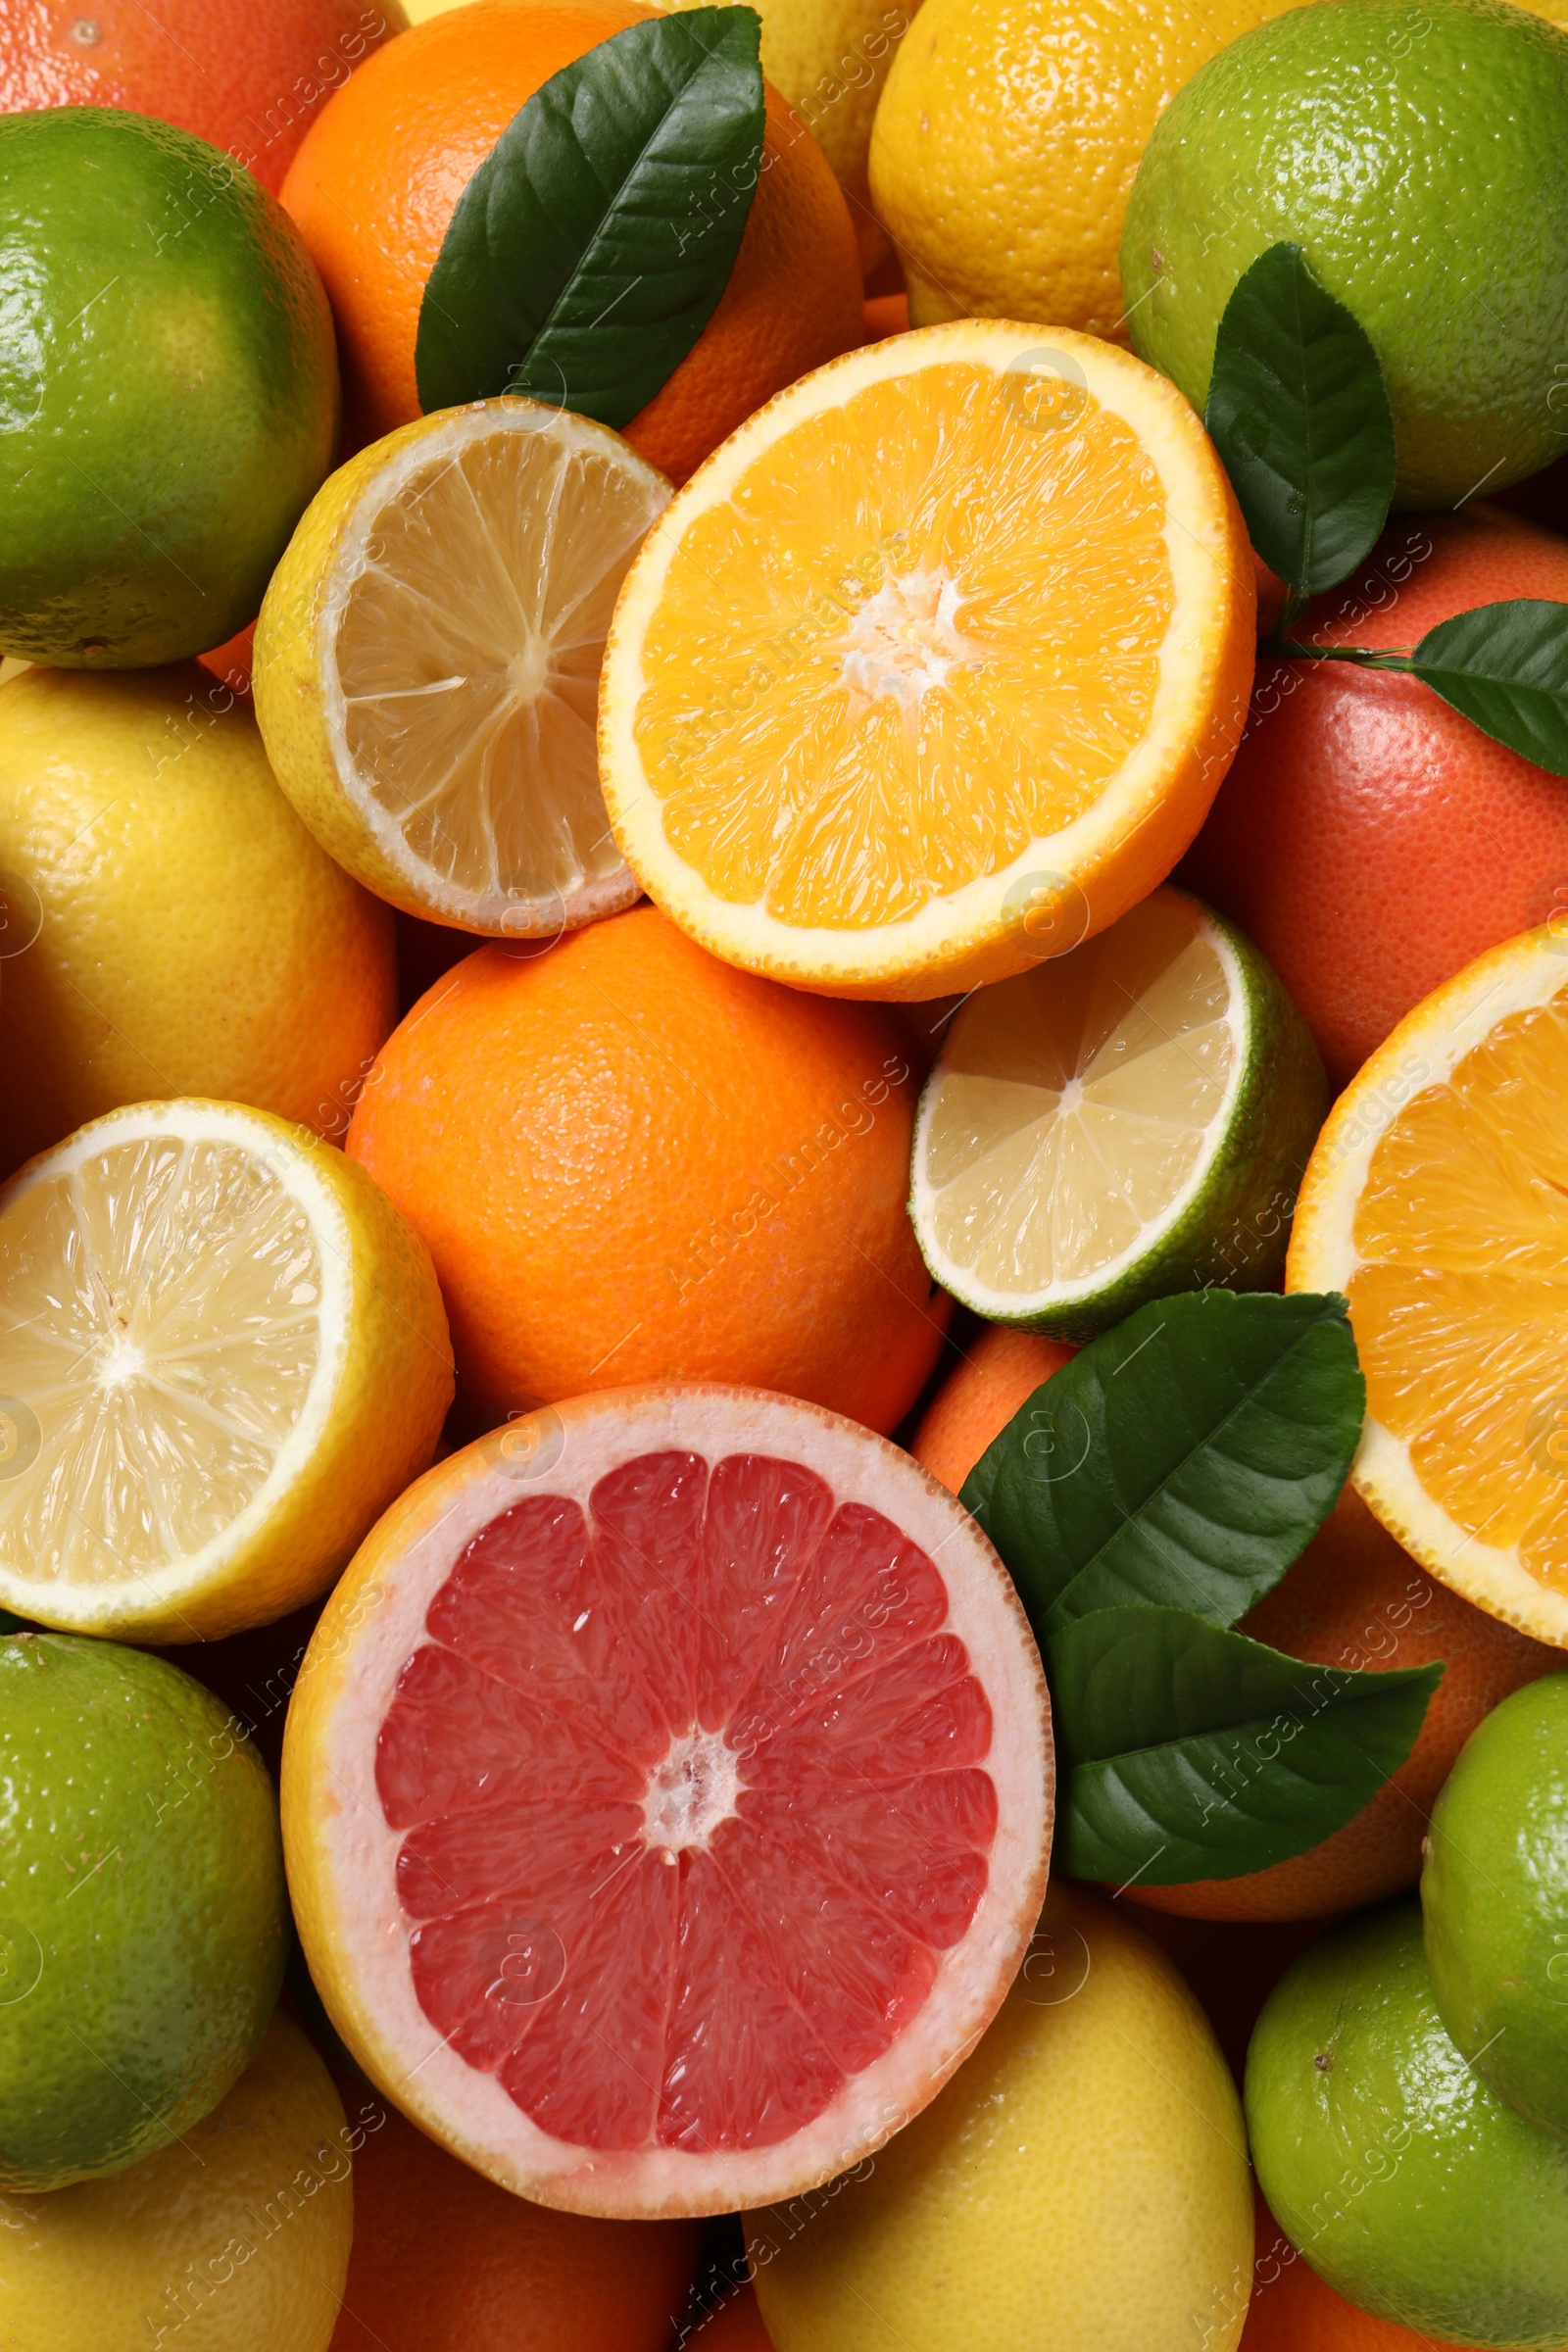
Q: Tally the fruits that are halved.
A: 6